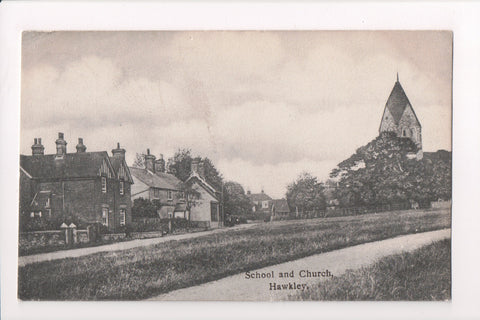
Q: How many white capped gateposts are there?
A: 2